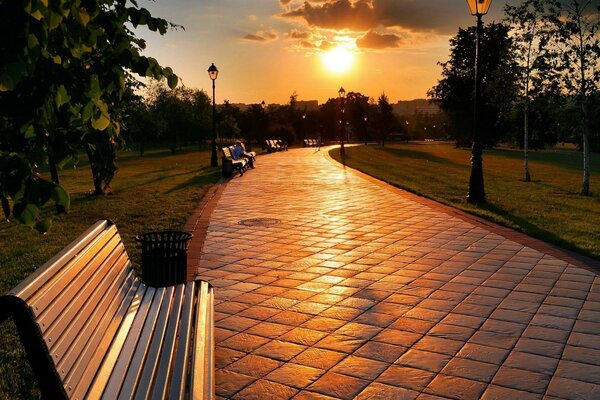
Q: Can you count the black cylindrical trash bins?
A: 1